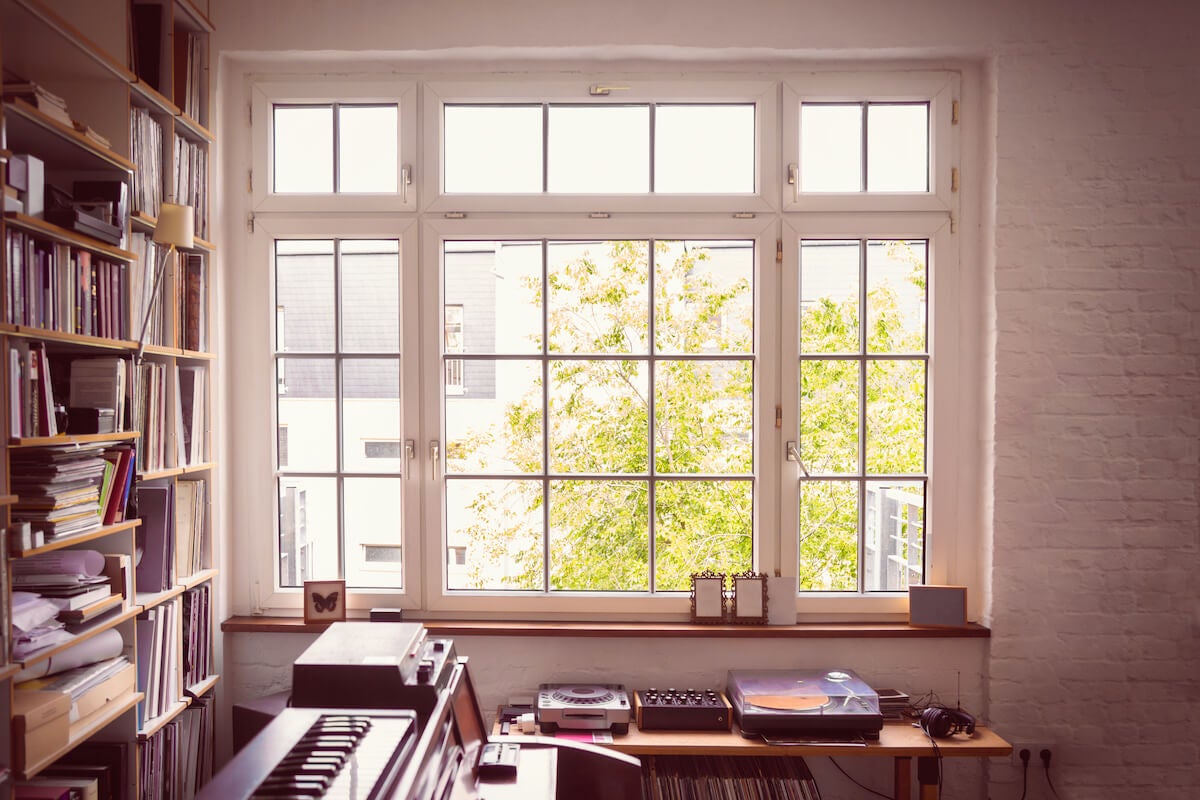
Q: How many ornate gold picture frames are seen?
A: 2